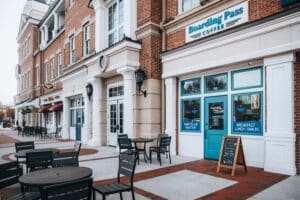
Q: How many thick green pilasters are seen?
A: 0